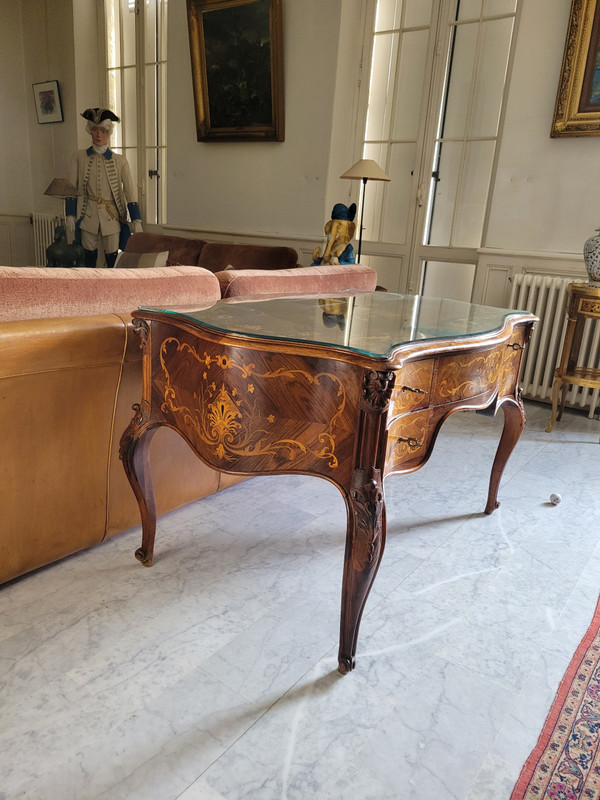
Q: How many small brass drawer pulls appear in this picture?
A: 3